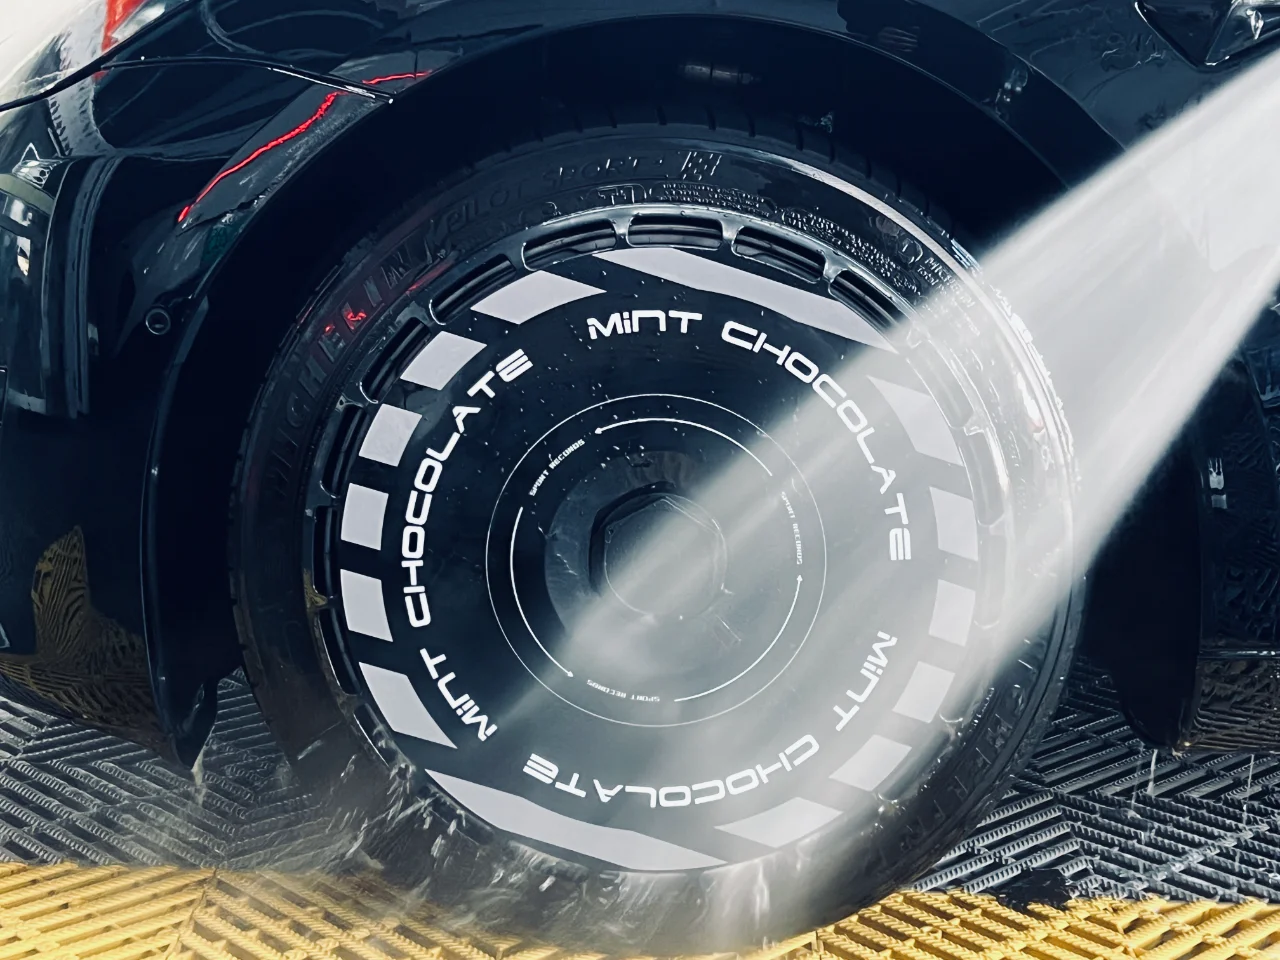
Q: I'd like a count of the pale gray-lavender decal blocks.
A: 14